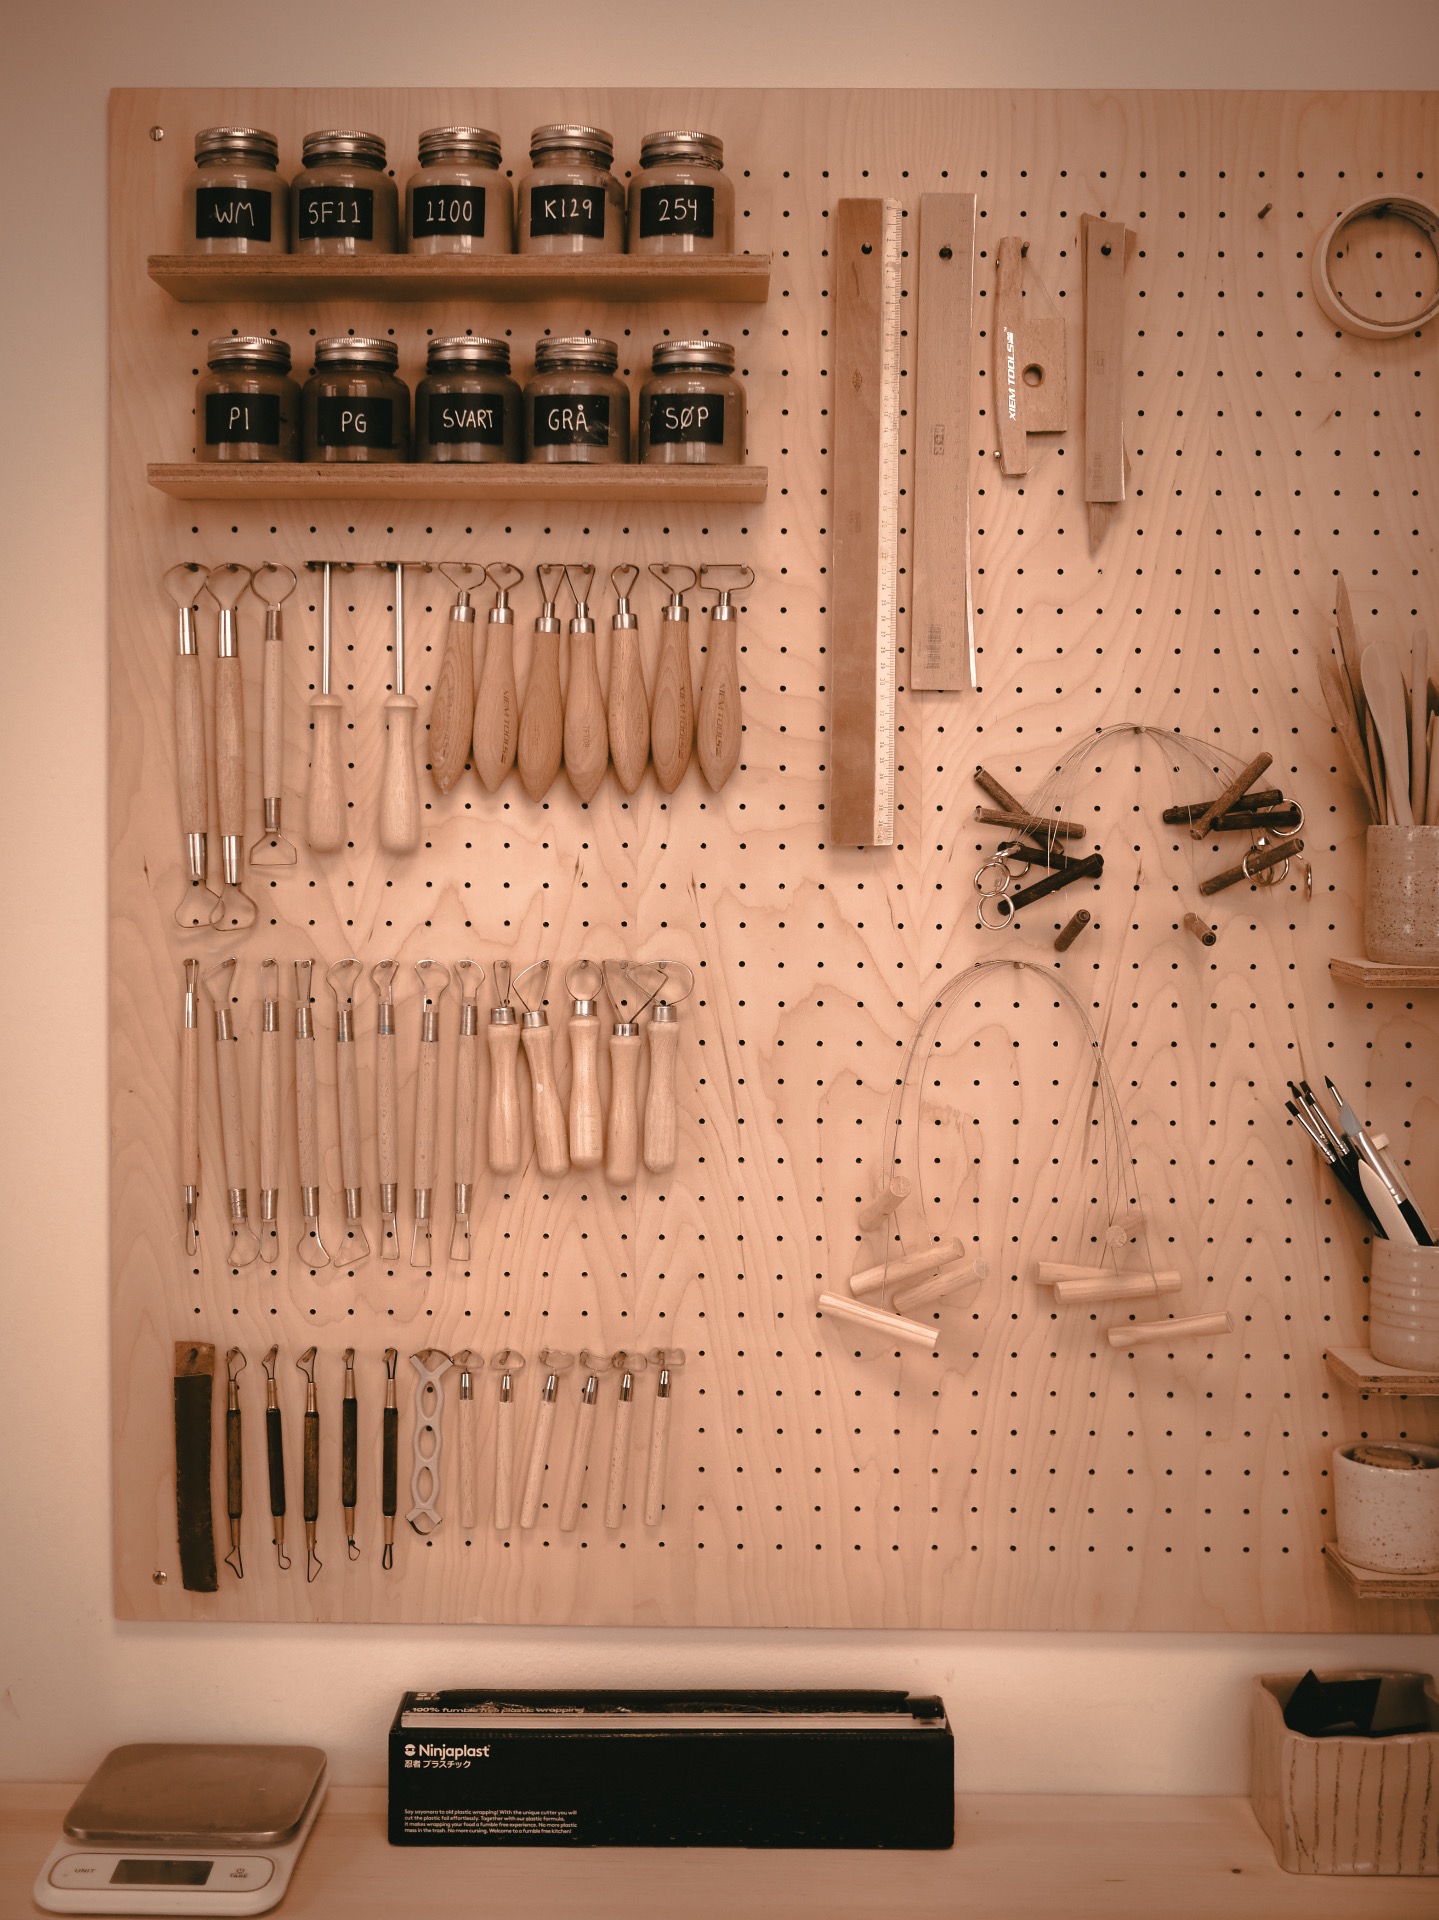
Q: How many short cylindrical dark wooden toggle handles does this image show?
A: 10